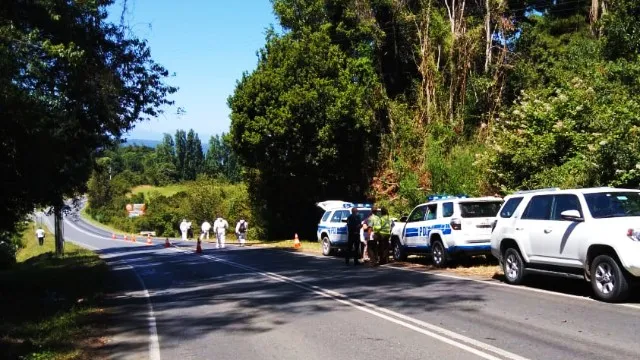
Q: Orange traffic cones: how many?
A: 7